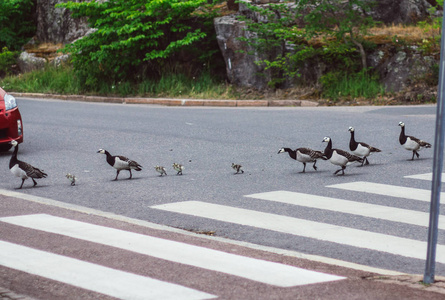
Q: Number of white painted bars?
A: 6